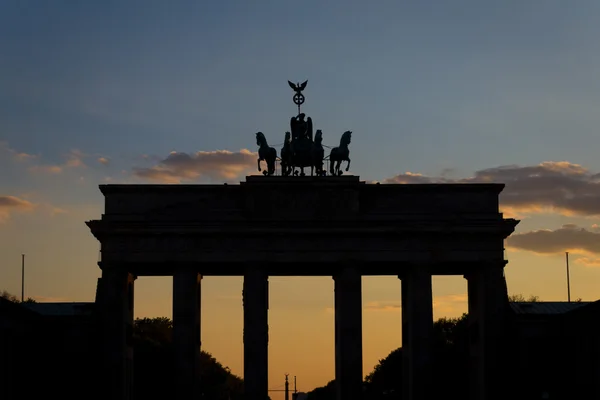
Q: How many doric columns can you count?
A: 6